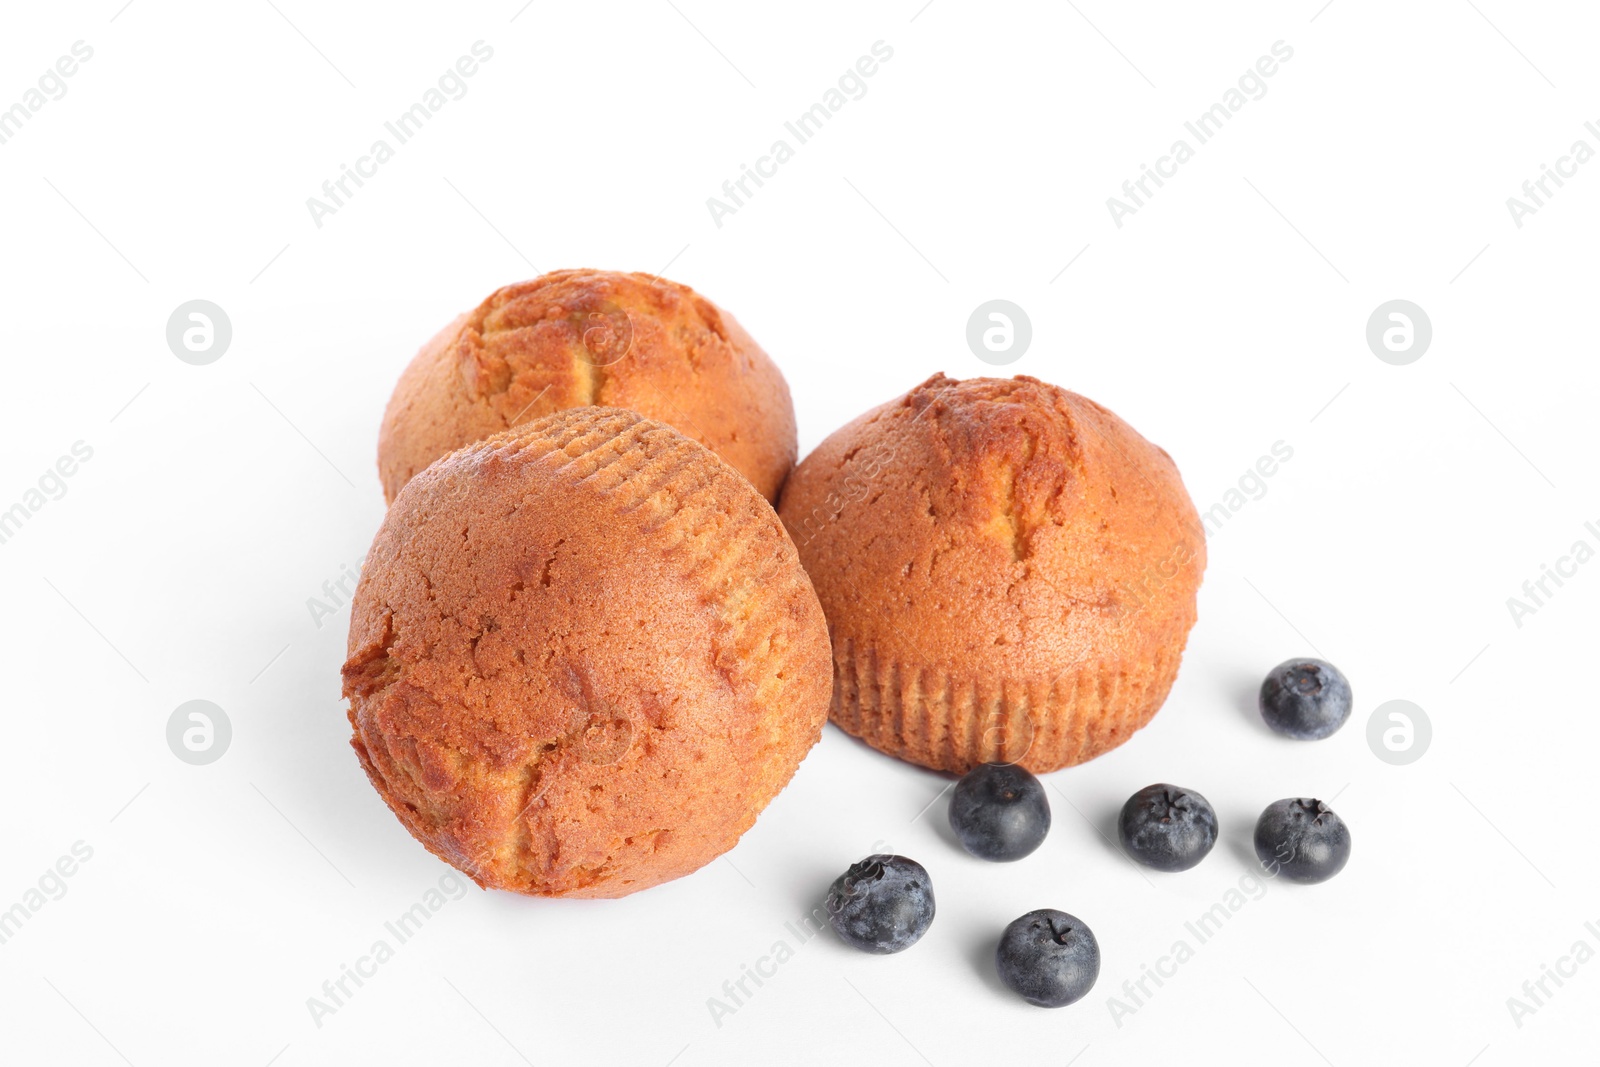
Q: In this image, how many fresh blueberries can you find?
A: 6